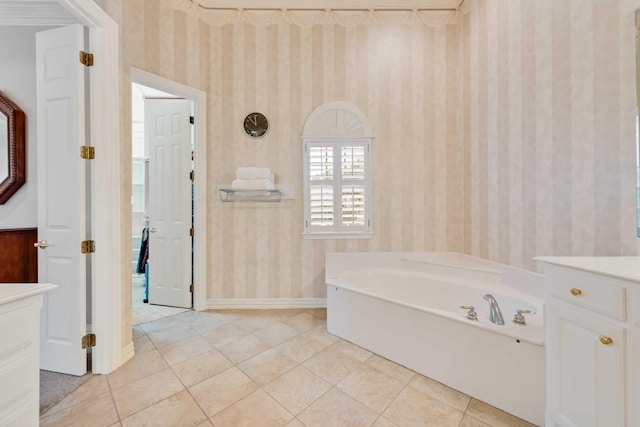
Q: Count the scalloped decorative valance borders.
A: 1